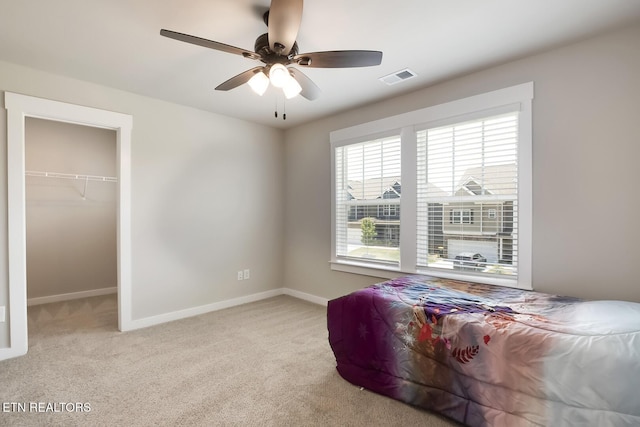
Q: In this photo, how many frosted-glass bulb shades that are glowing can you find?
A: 3